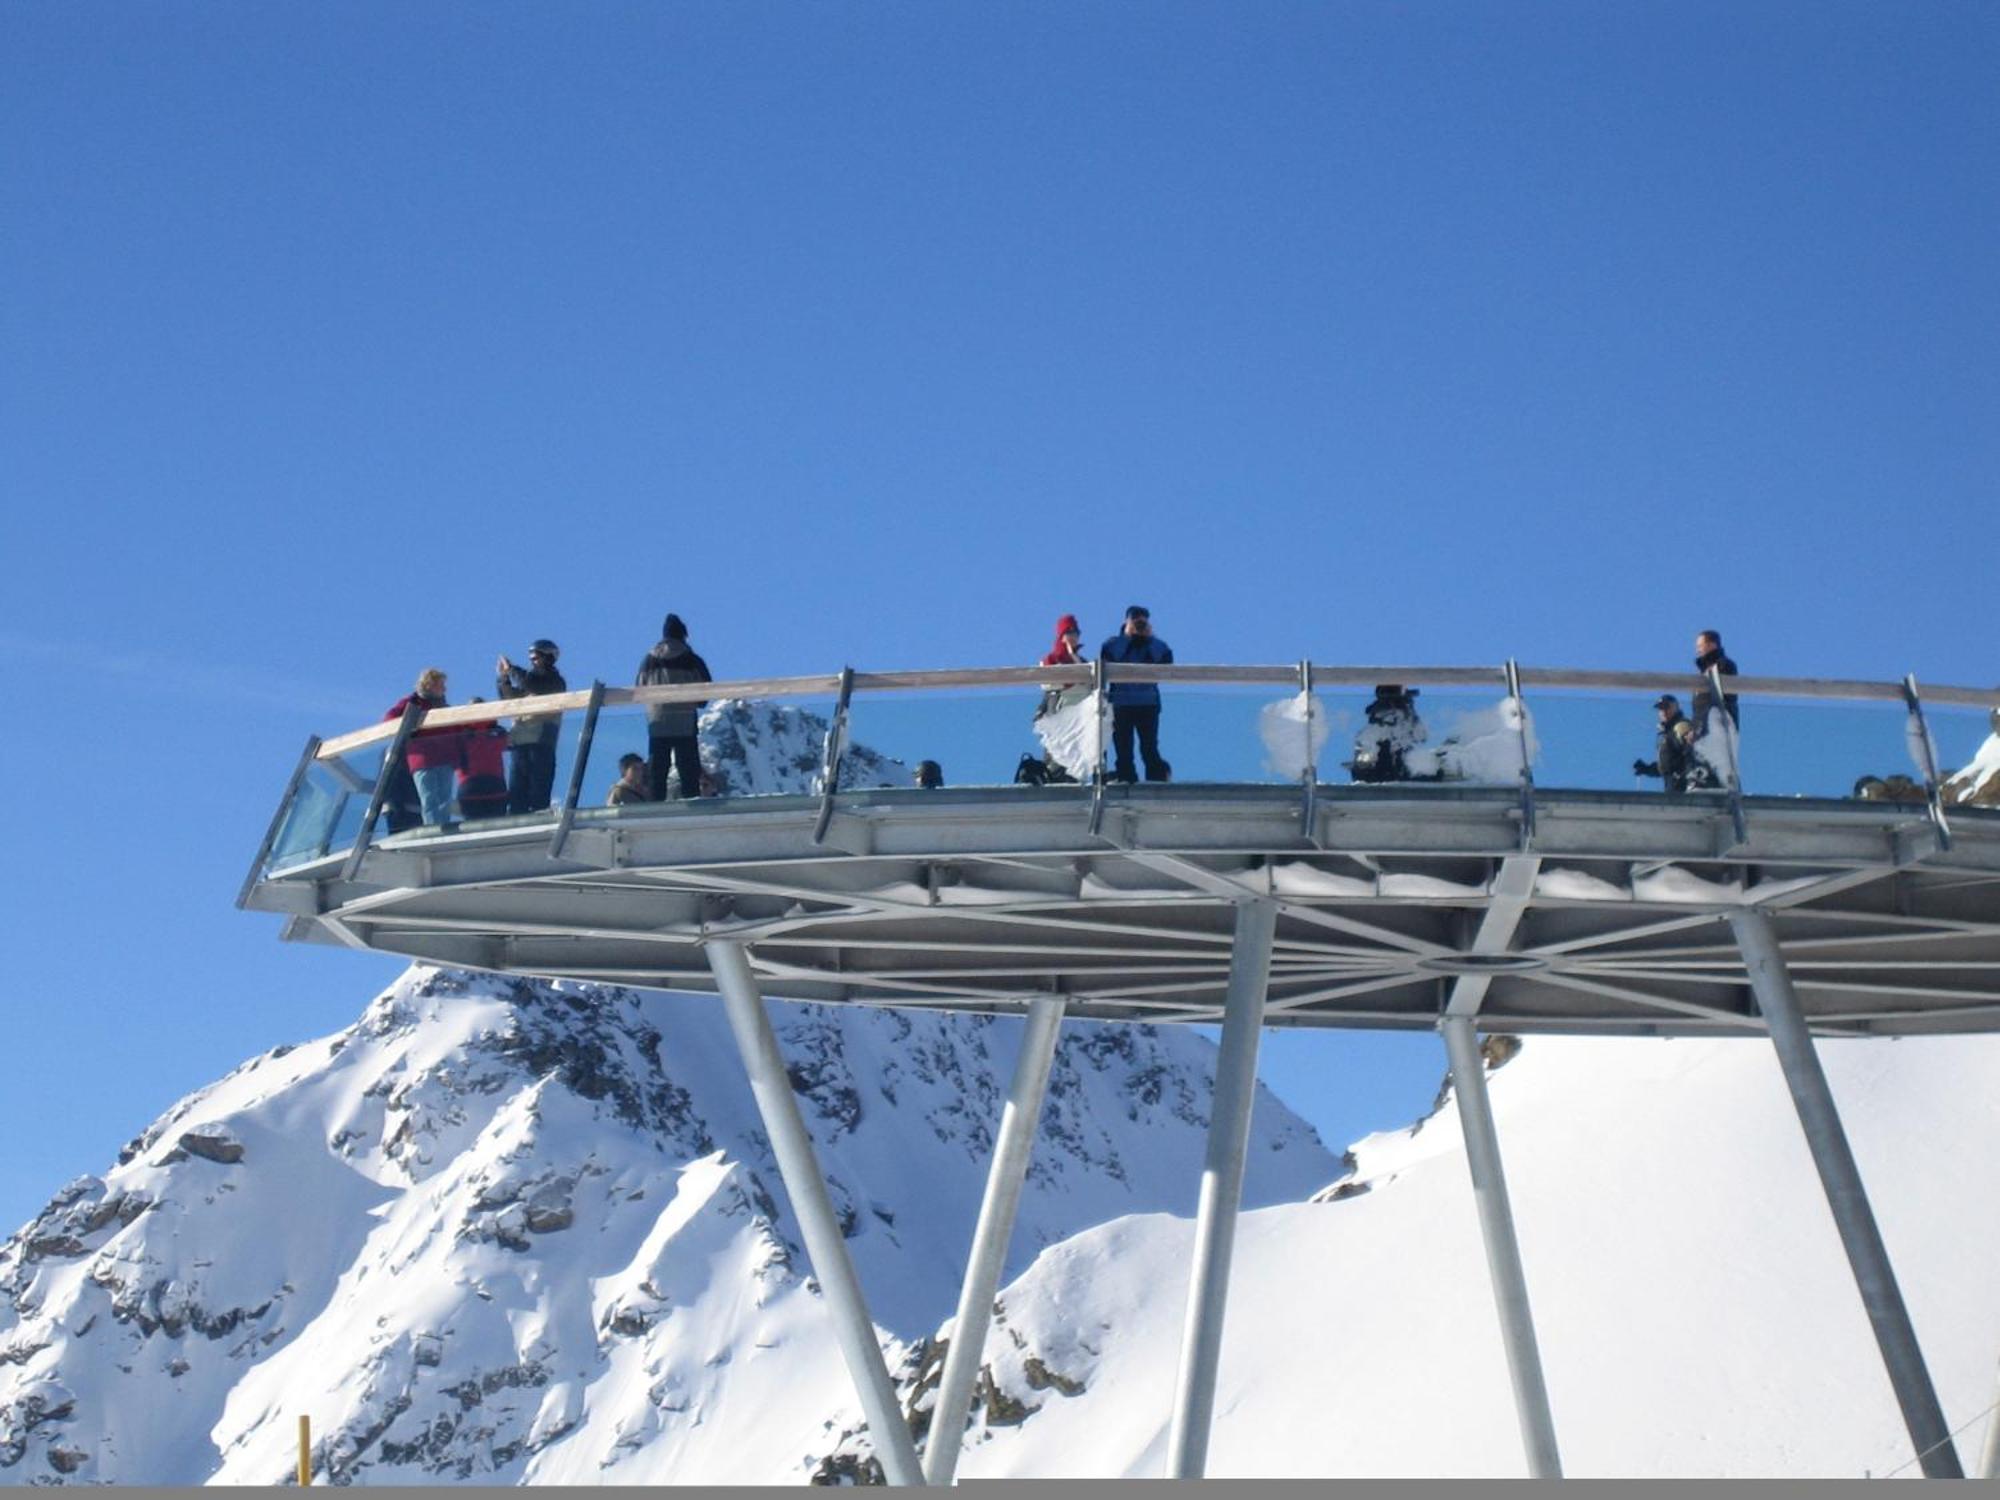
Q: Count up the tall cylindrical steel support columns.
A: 5